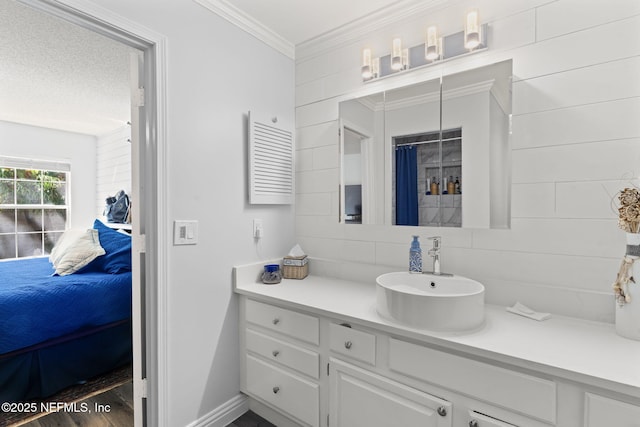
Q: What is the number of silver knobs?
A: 6